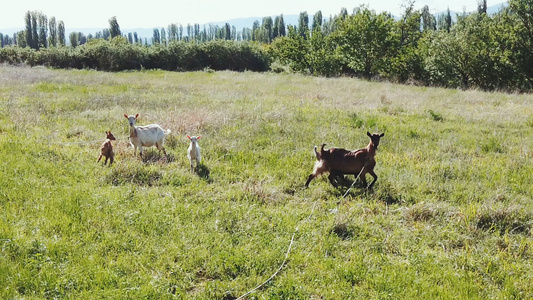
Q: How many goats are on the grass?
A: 4